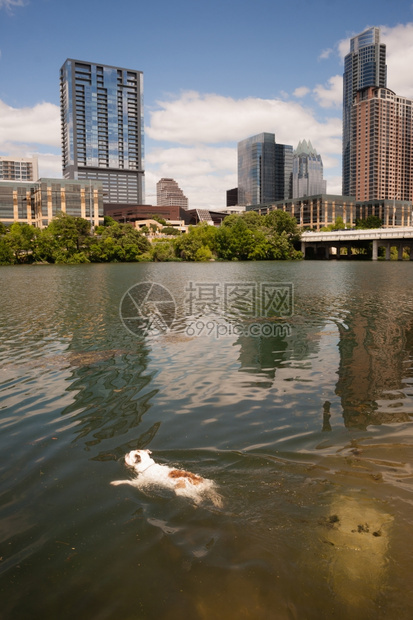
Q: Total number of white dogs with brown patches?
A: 1